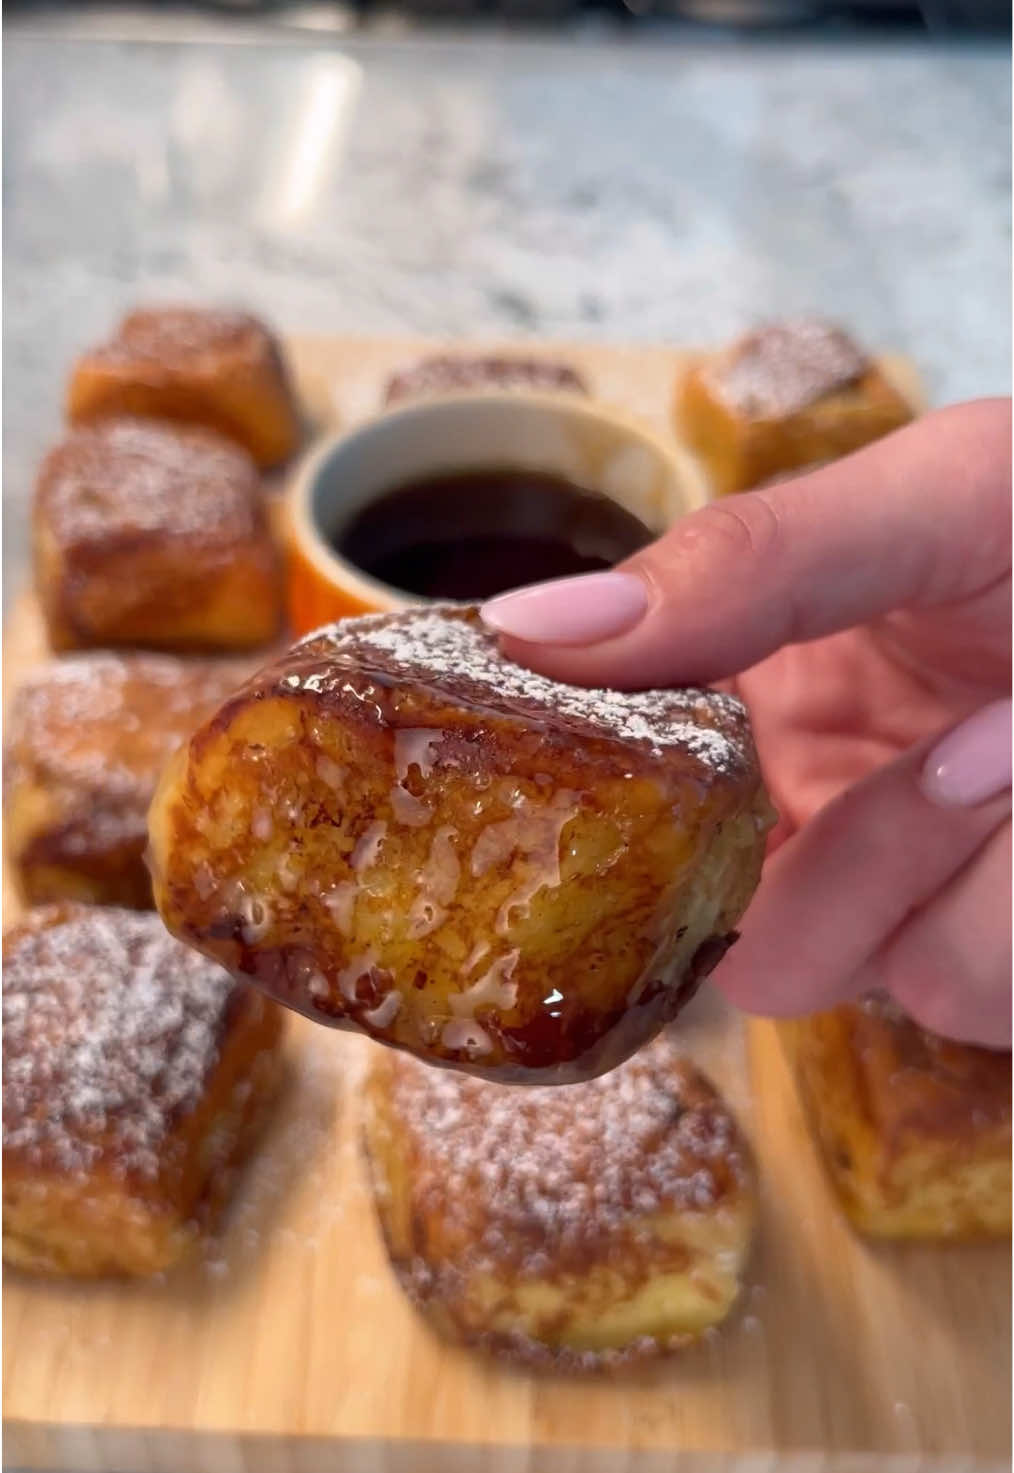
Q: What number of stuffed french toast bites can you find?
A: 9